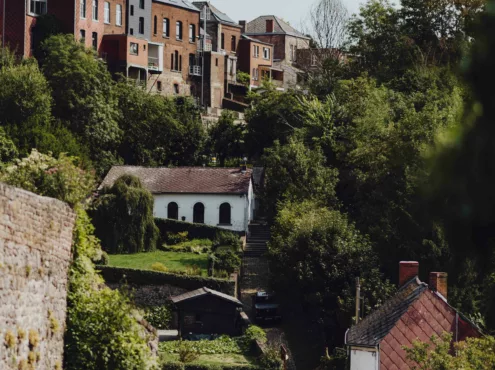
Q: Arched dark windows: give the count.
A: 3